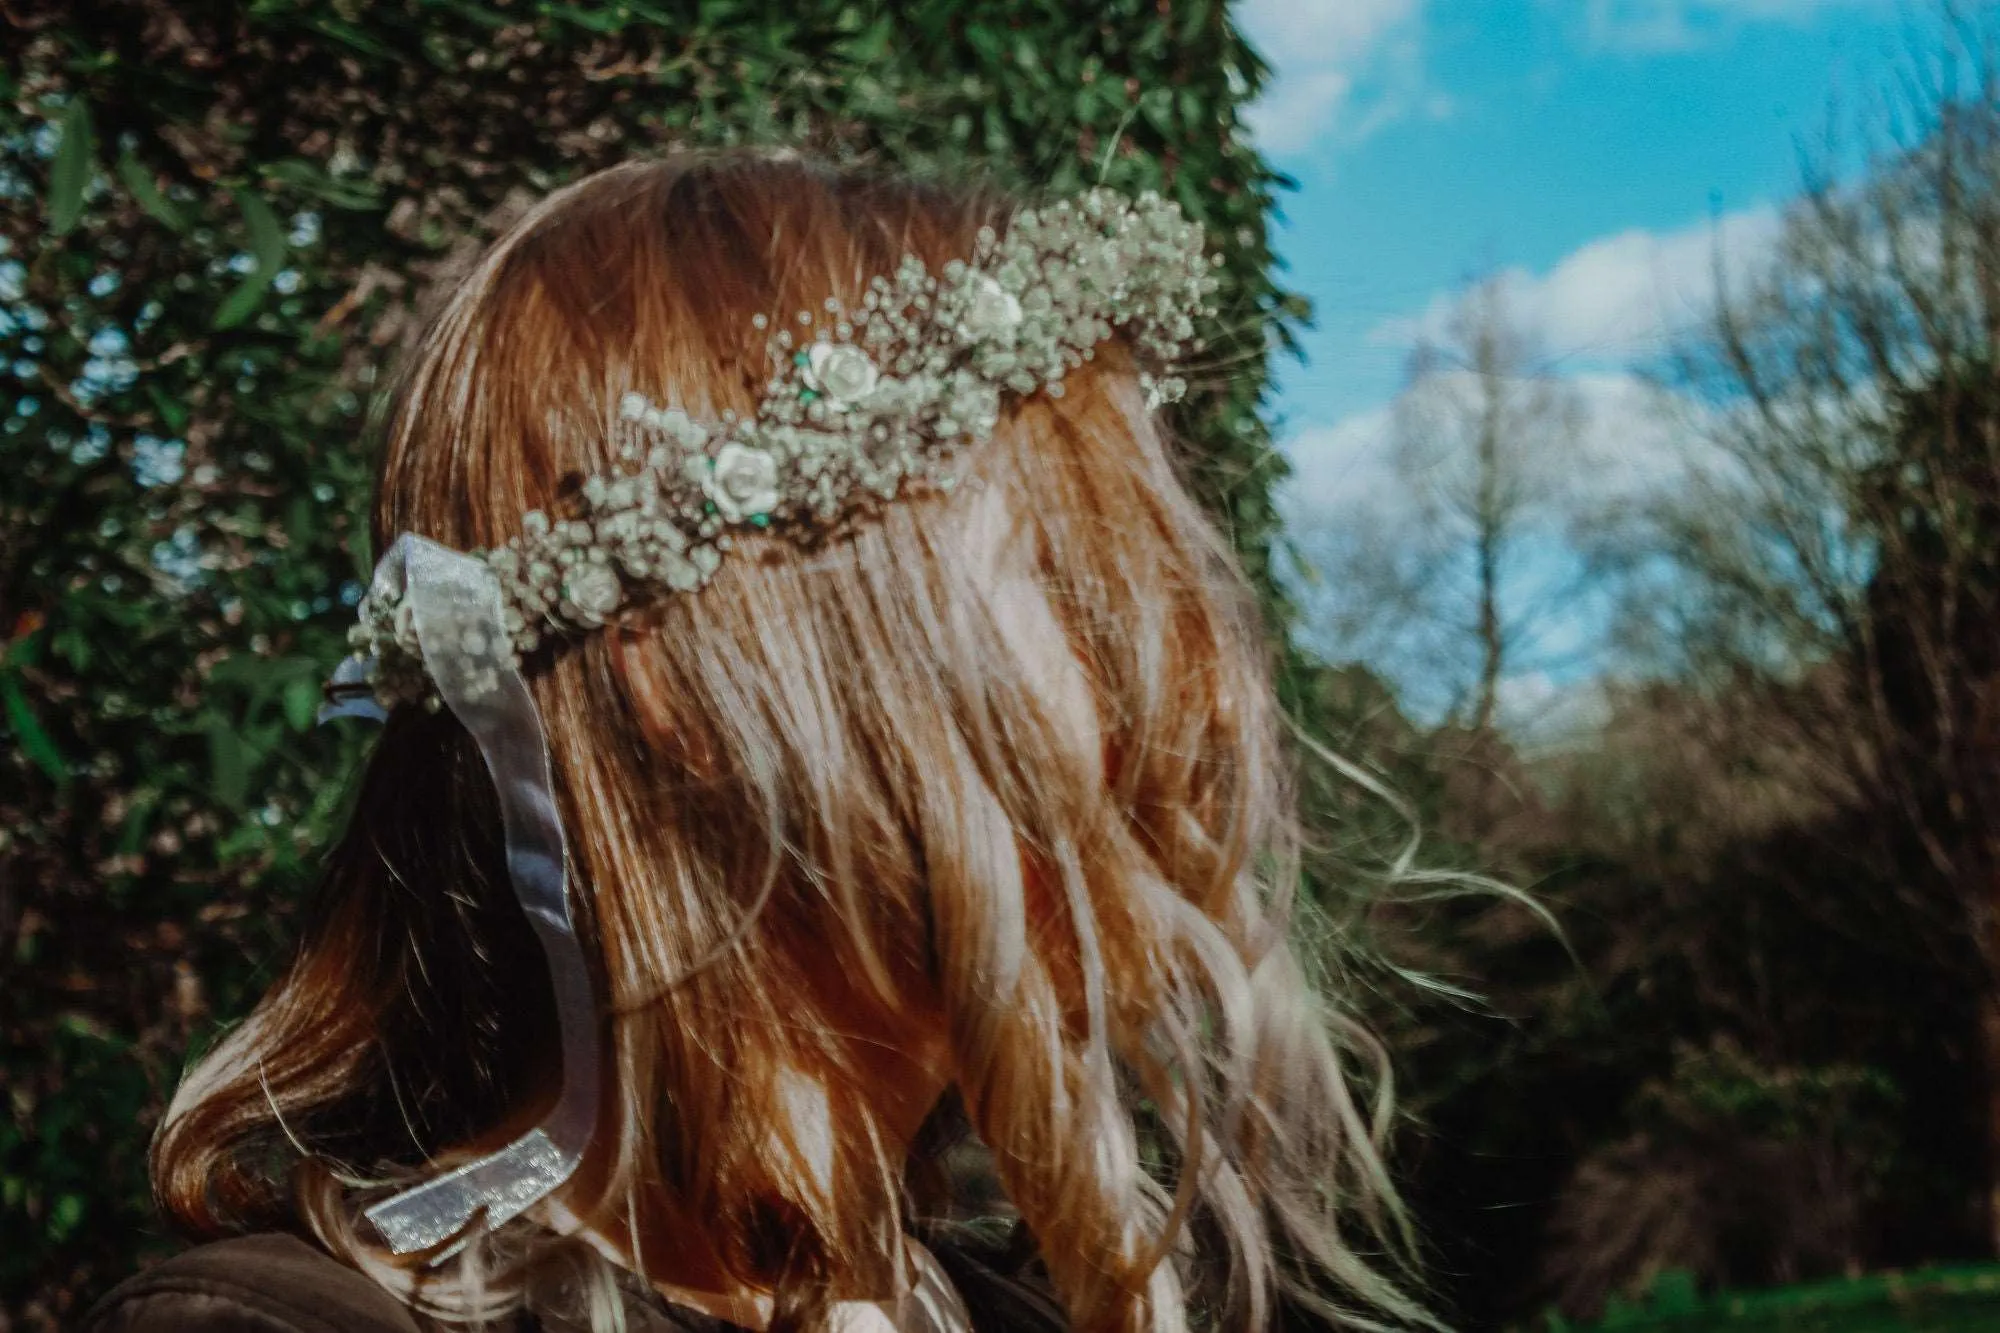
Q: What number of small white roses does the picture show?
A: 4